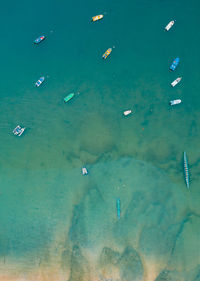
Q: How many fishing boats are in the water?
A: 14